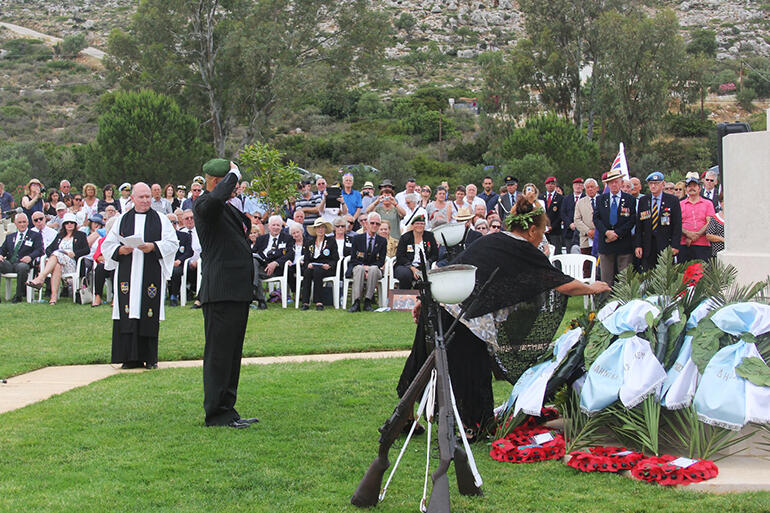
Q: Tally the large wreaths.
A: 4